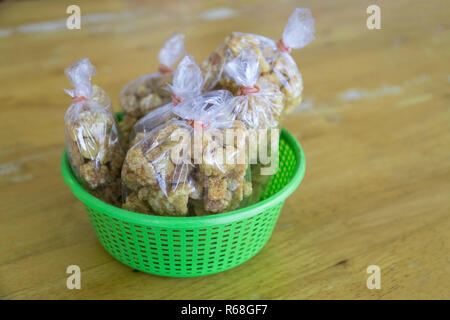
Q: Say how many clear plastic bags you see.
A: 6